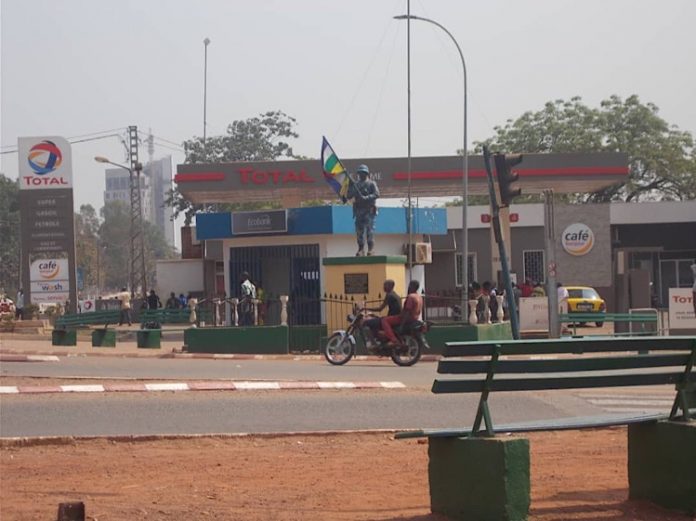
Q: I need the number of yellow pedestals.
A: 1